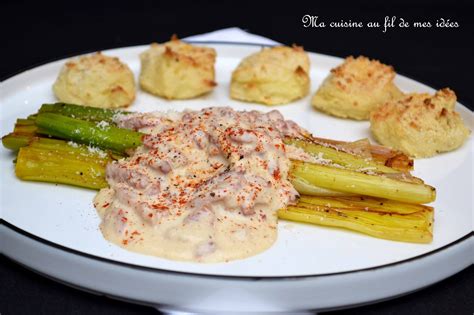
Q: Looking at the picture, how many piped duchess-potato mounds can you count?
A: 5